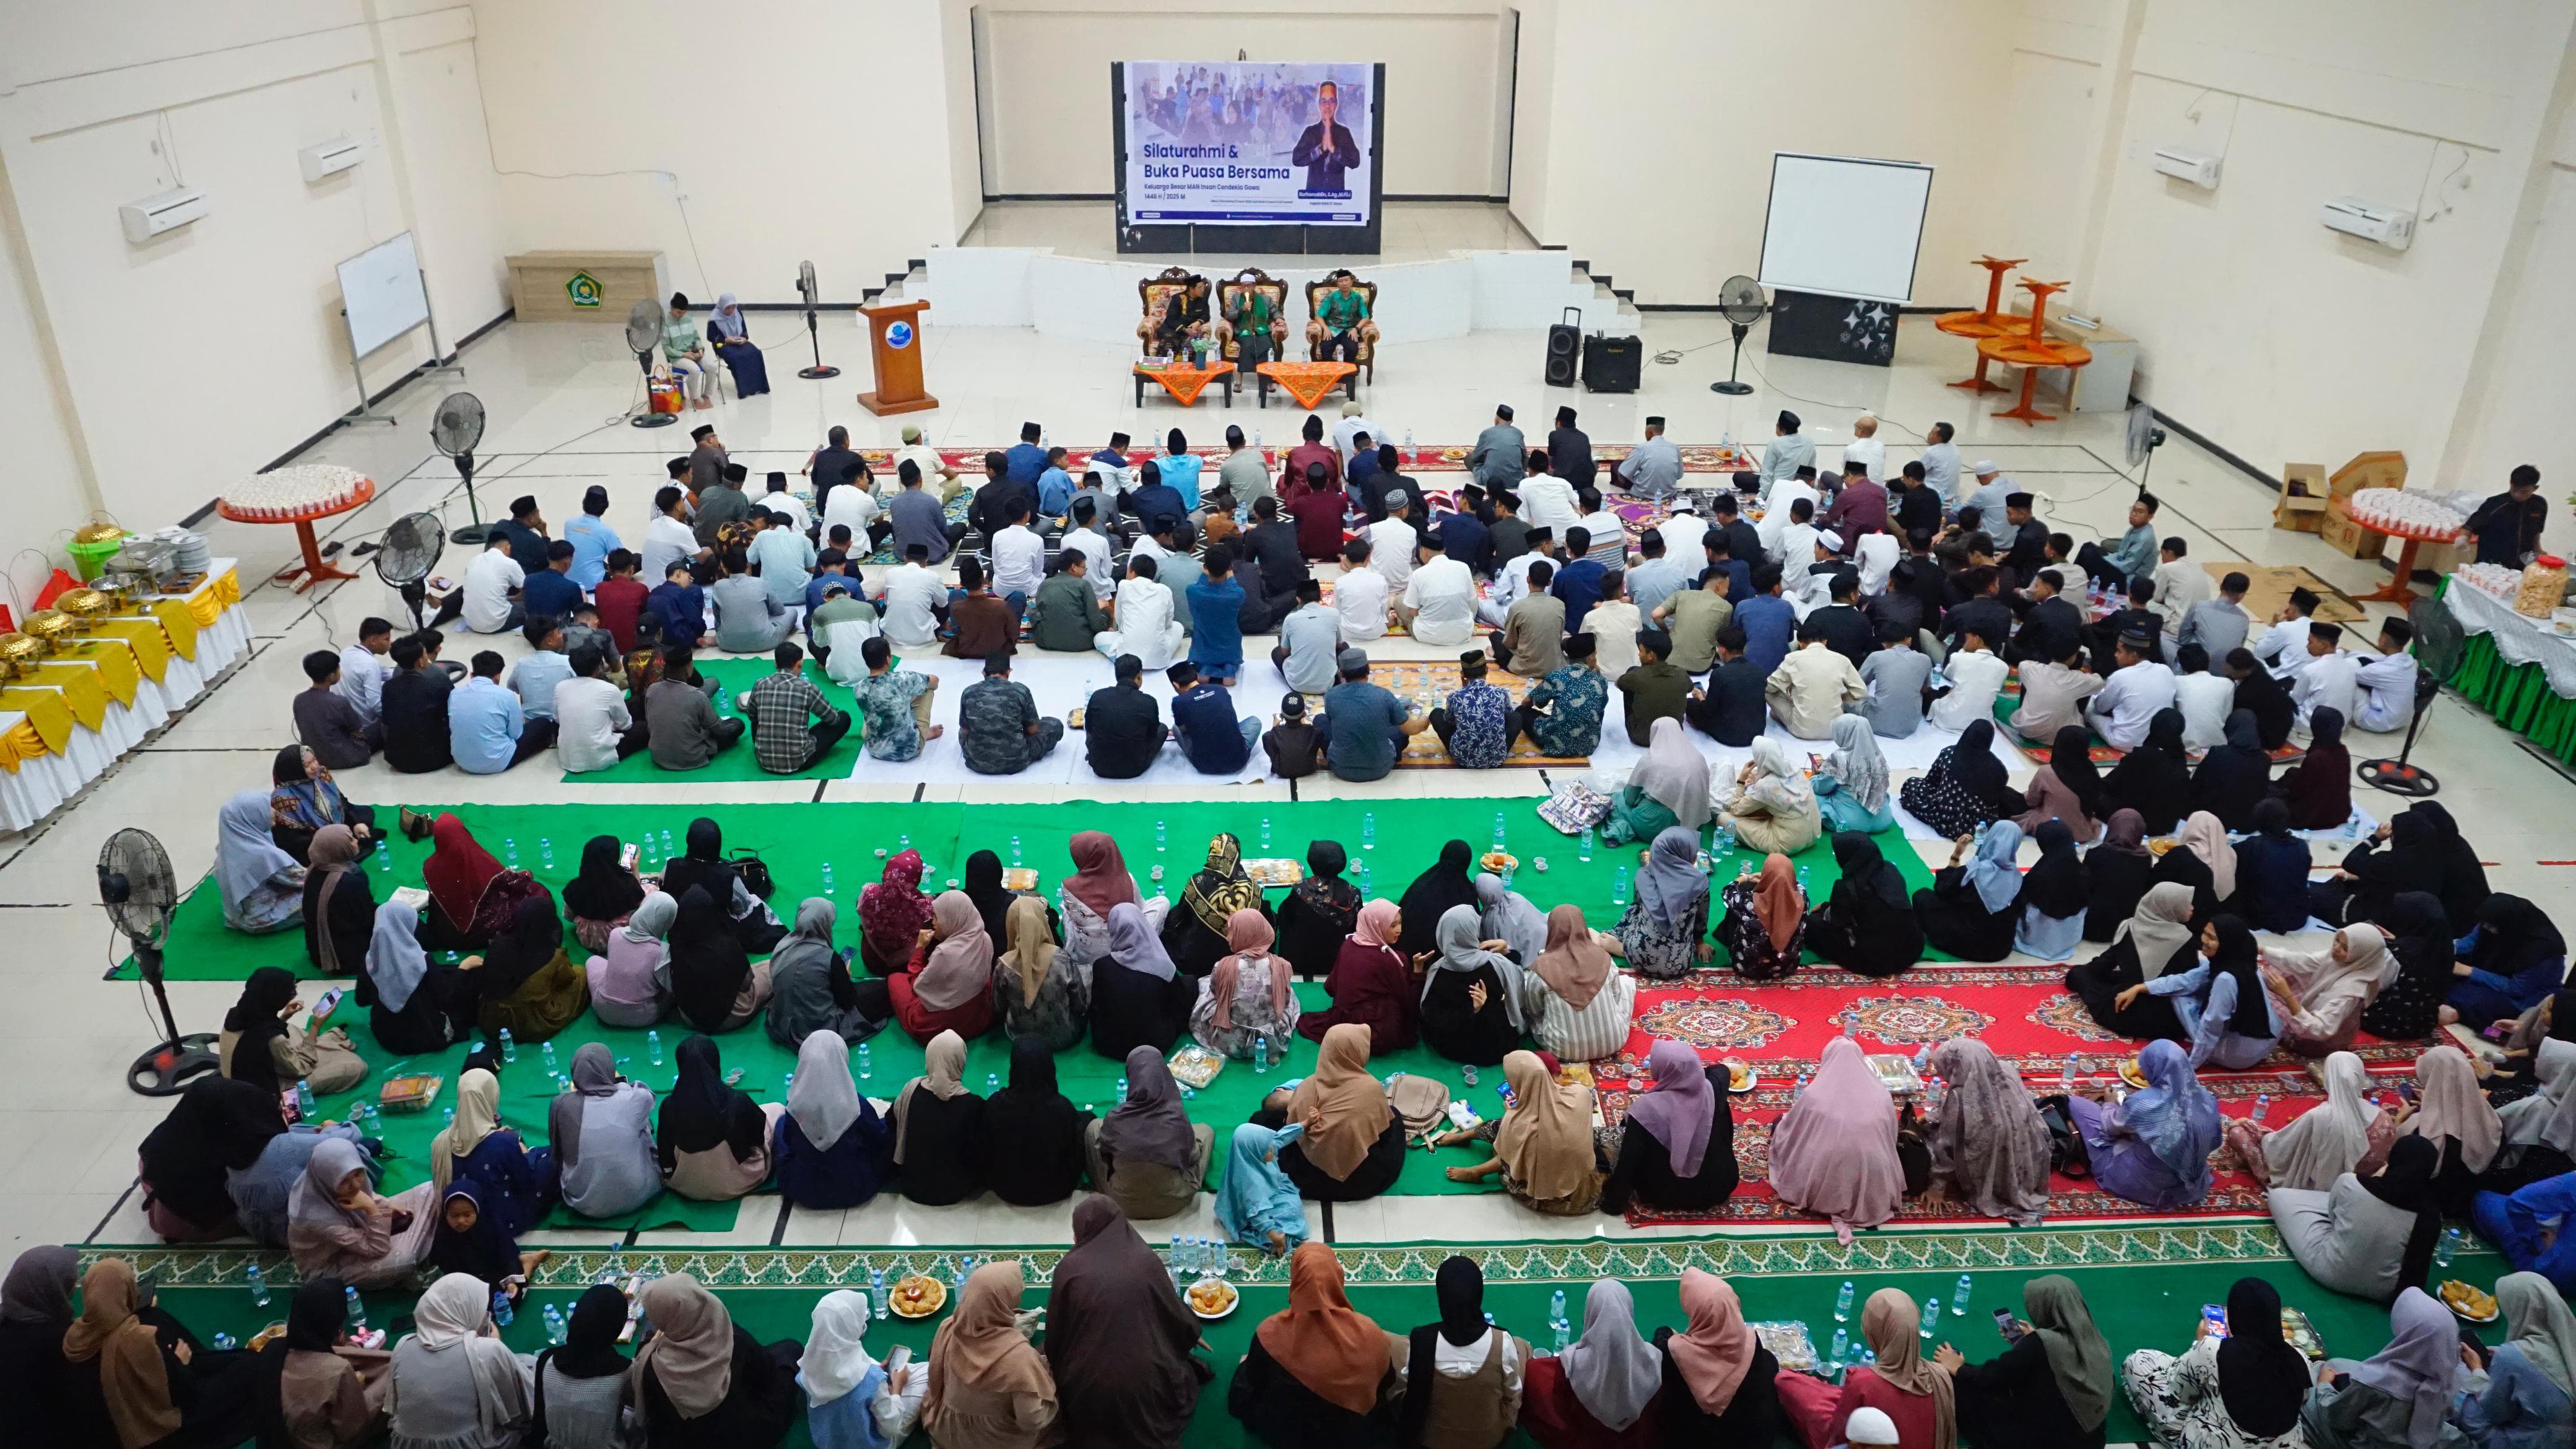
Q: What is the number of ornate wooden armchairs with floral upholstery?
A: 3